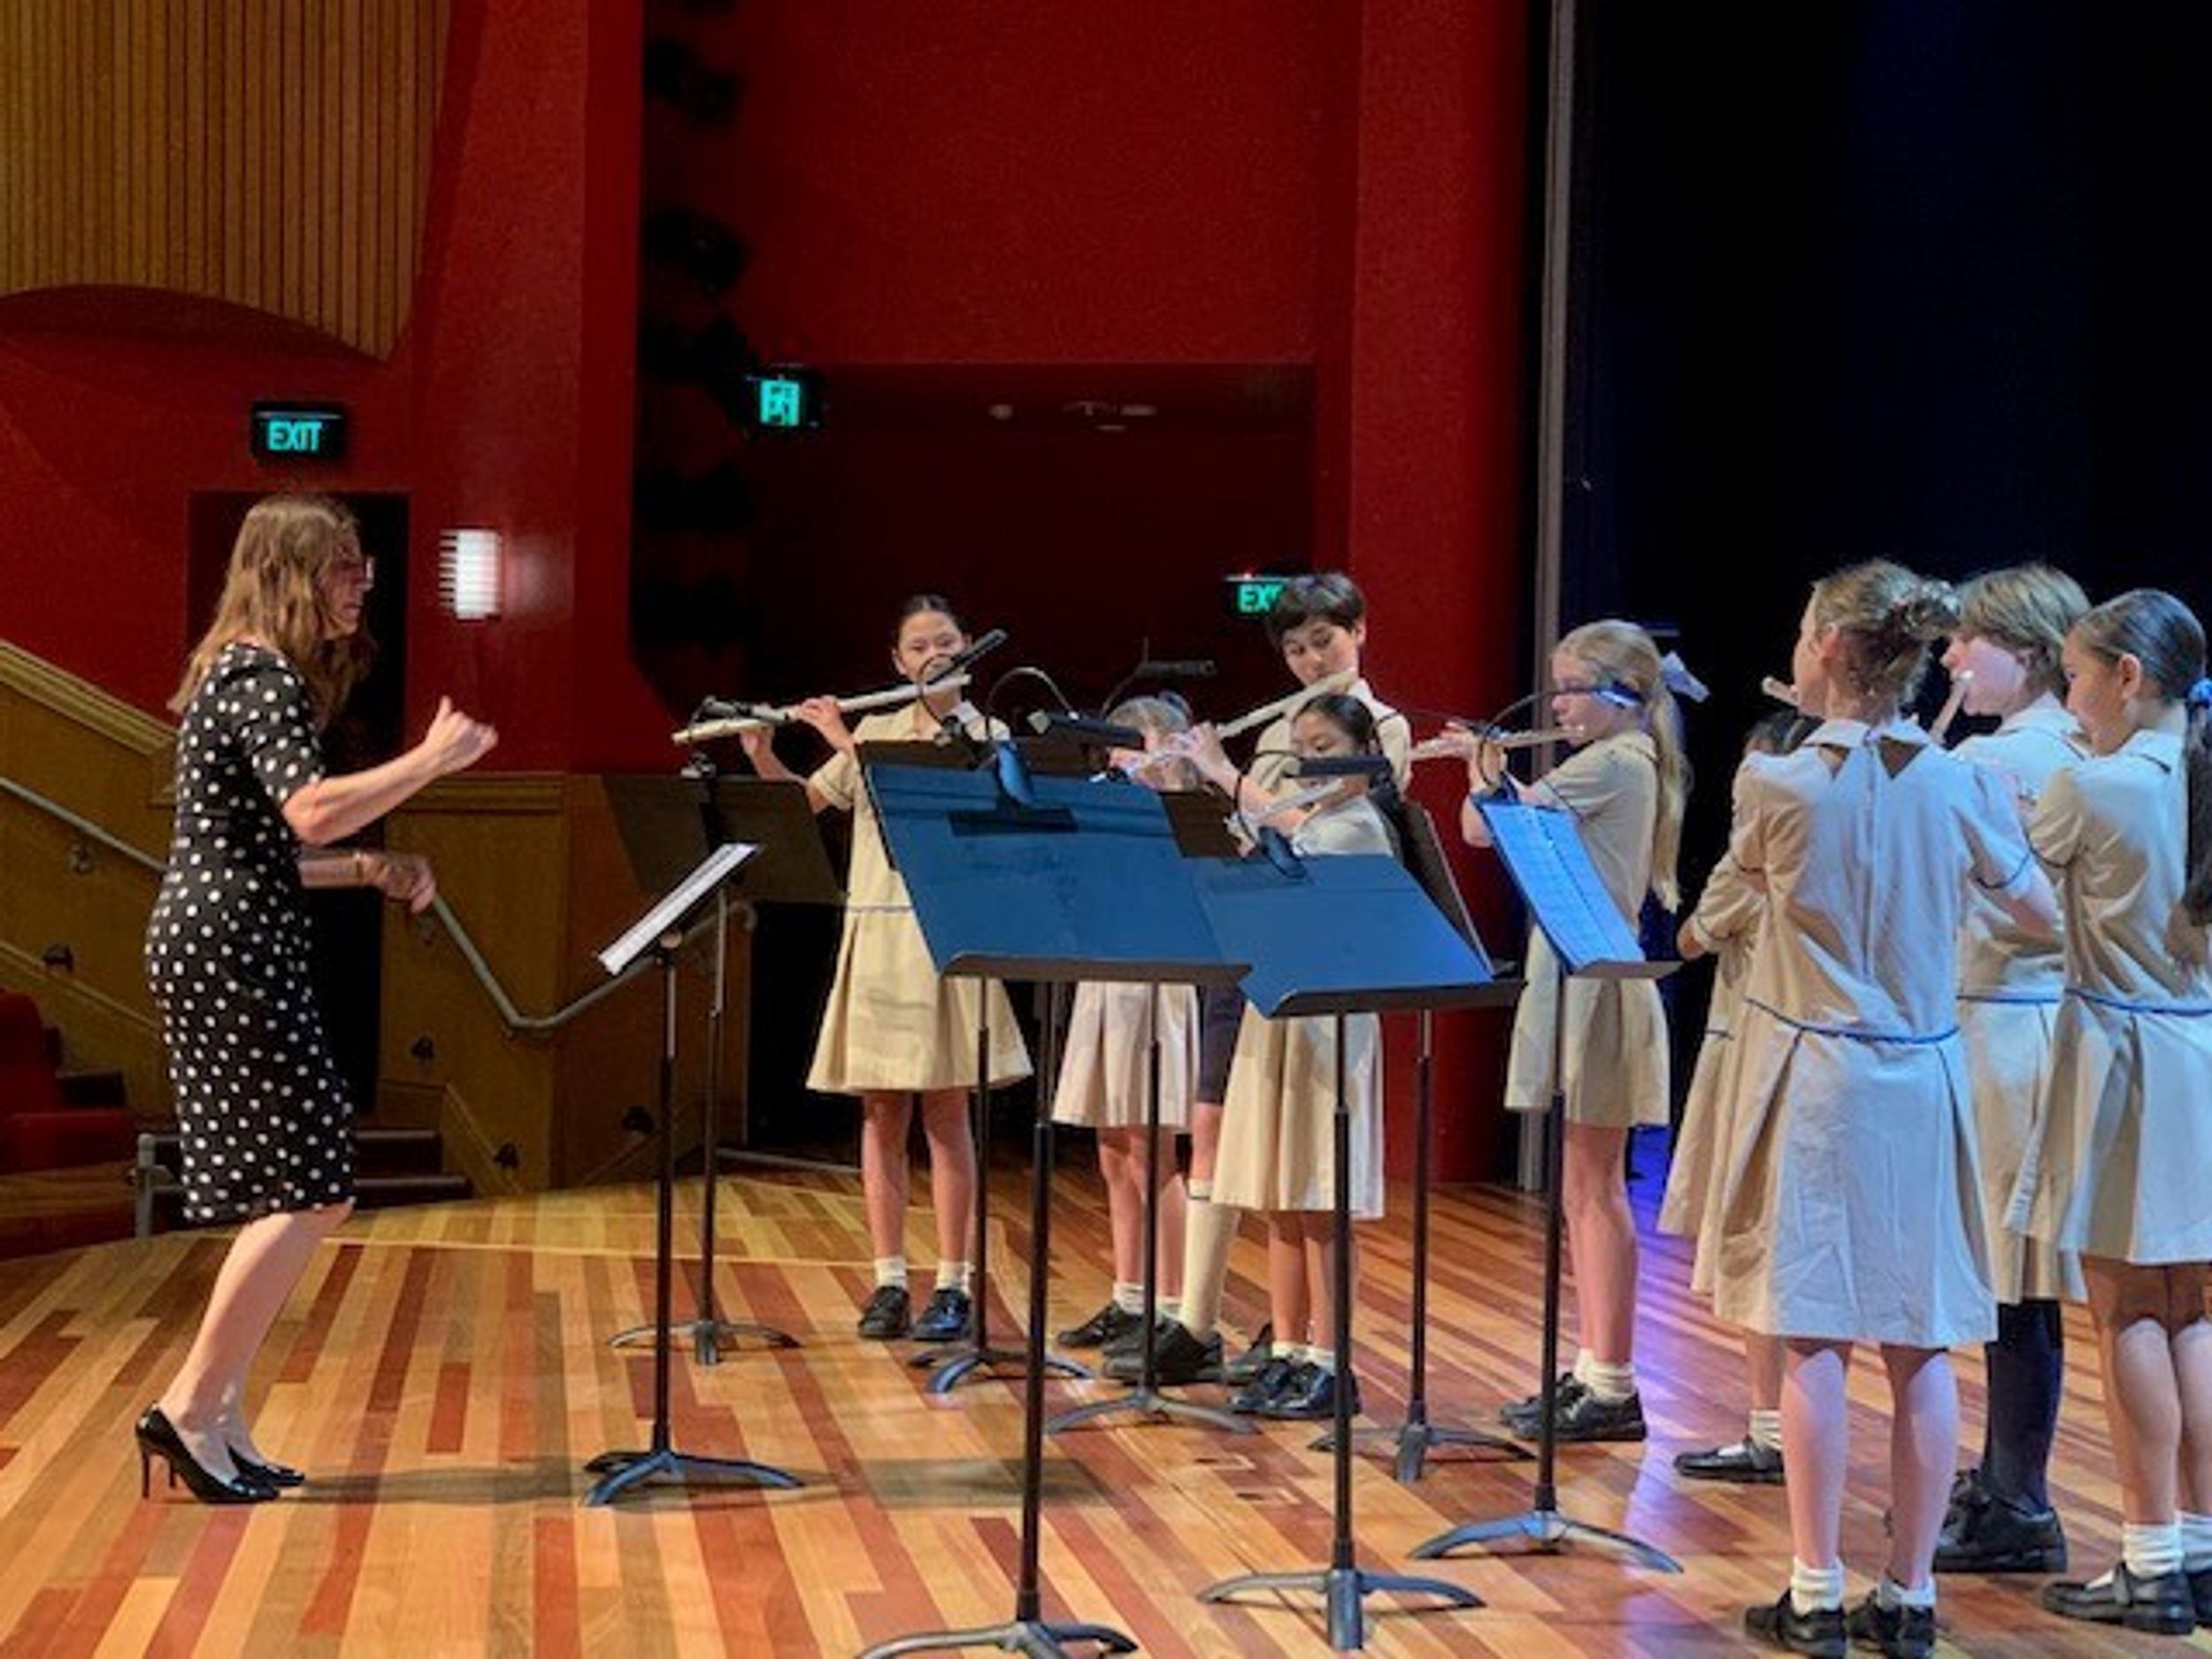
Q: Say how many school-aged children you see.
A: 9